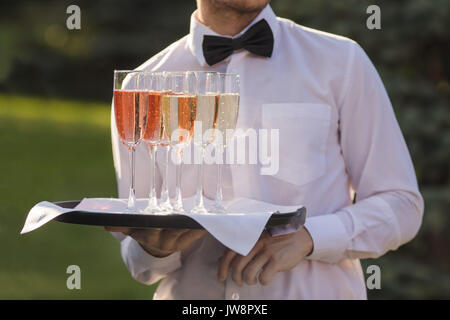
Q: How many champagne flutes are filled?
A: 6